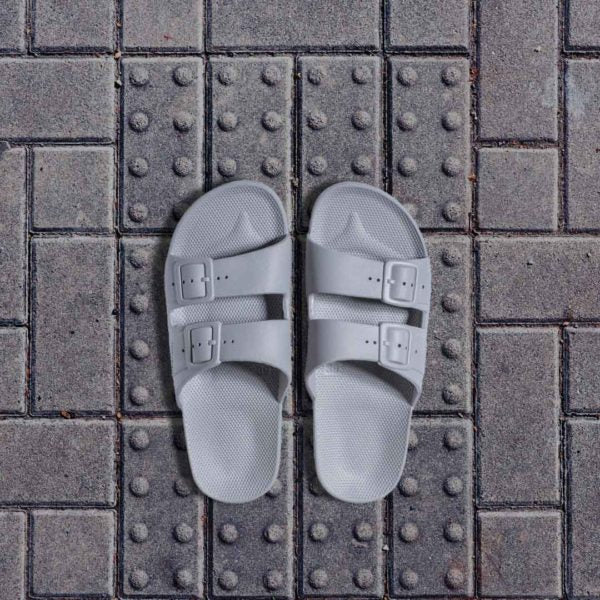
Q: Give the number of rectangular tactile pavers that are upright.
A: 12